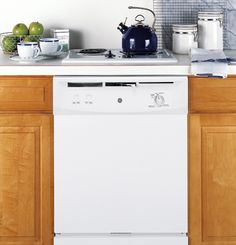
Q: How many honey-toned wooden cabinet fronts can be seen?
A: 4